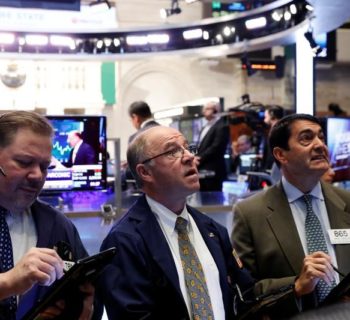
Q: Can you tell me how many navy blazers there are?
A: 2